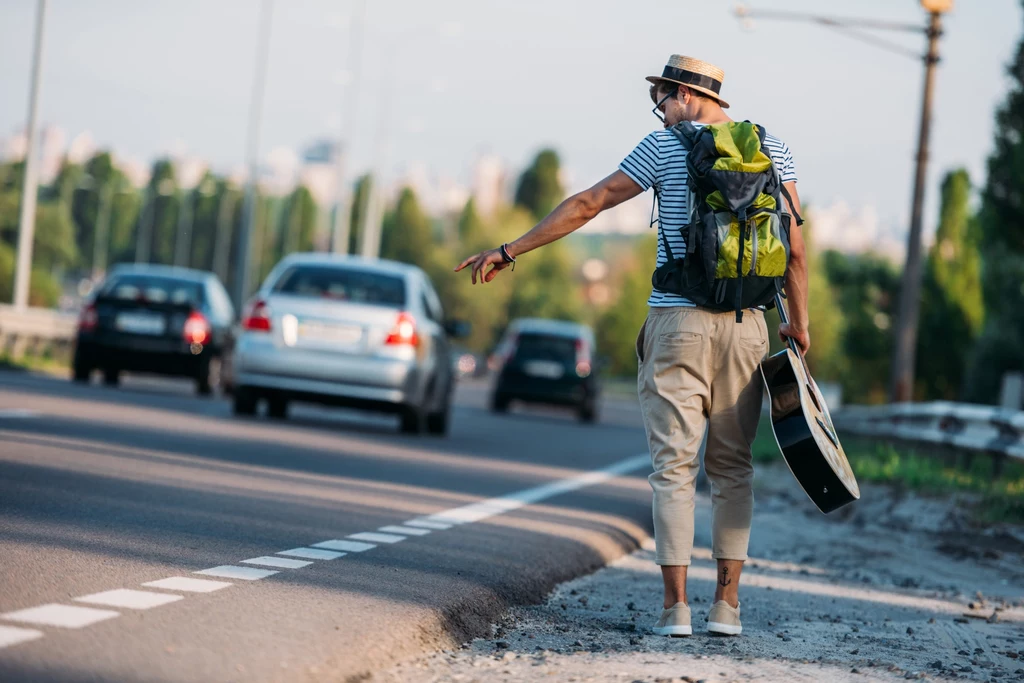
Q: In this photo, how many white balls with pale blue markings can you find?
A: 0